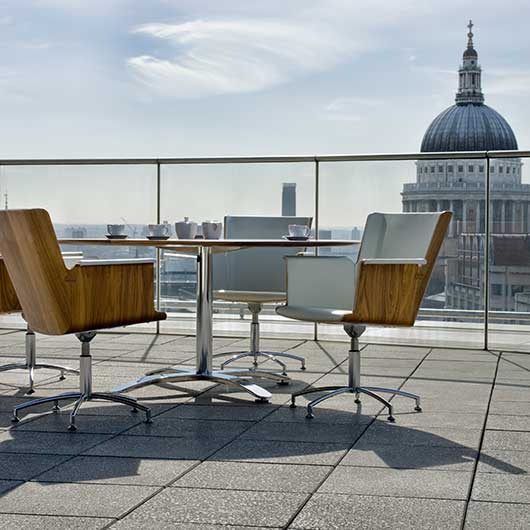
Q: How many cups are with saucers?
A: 3